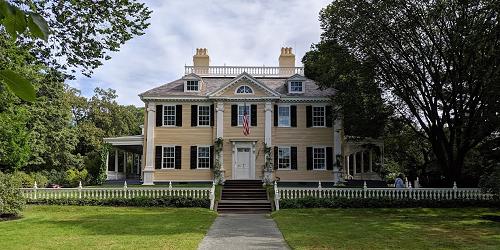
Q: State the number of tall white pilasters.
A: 4